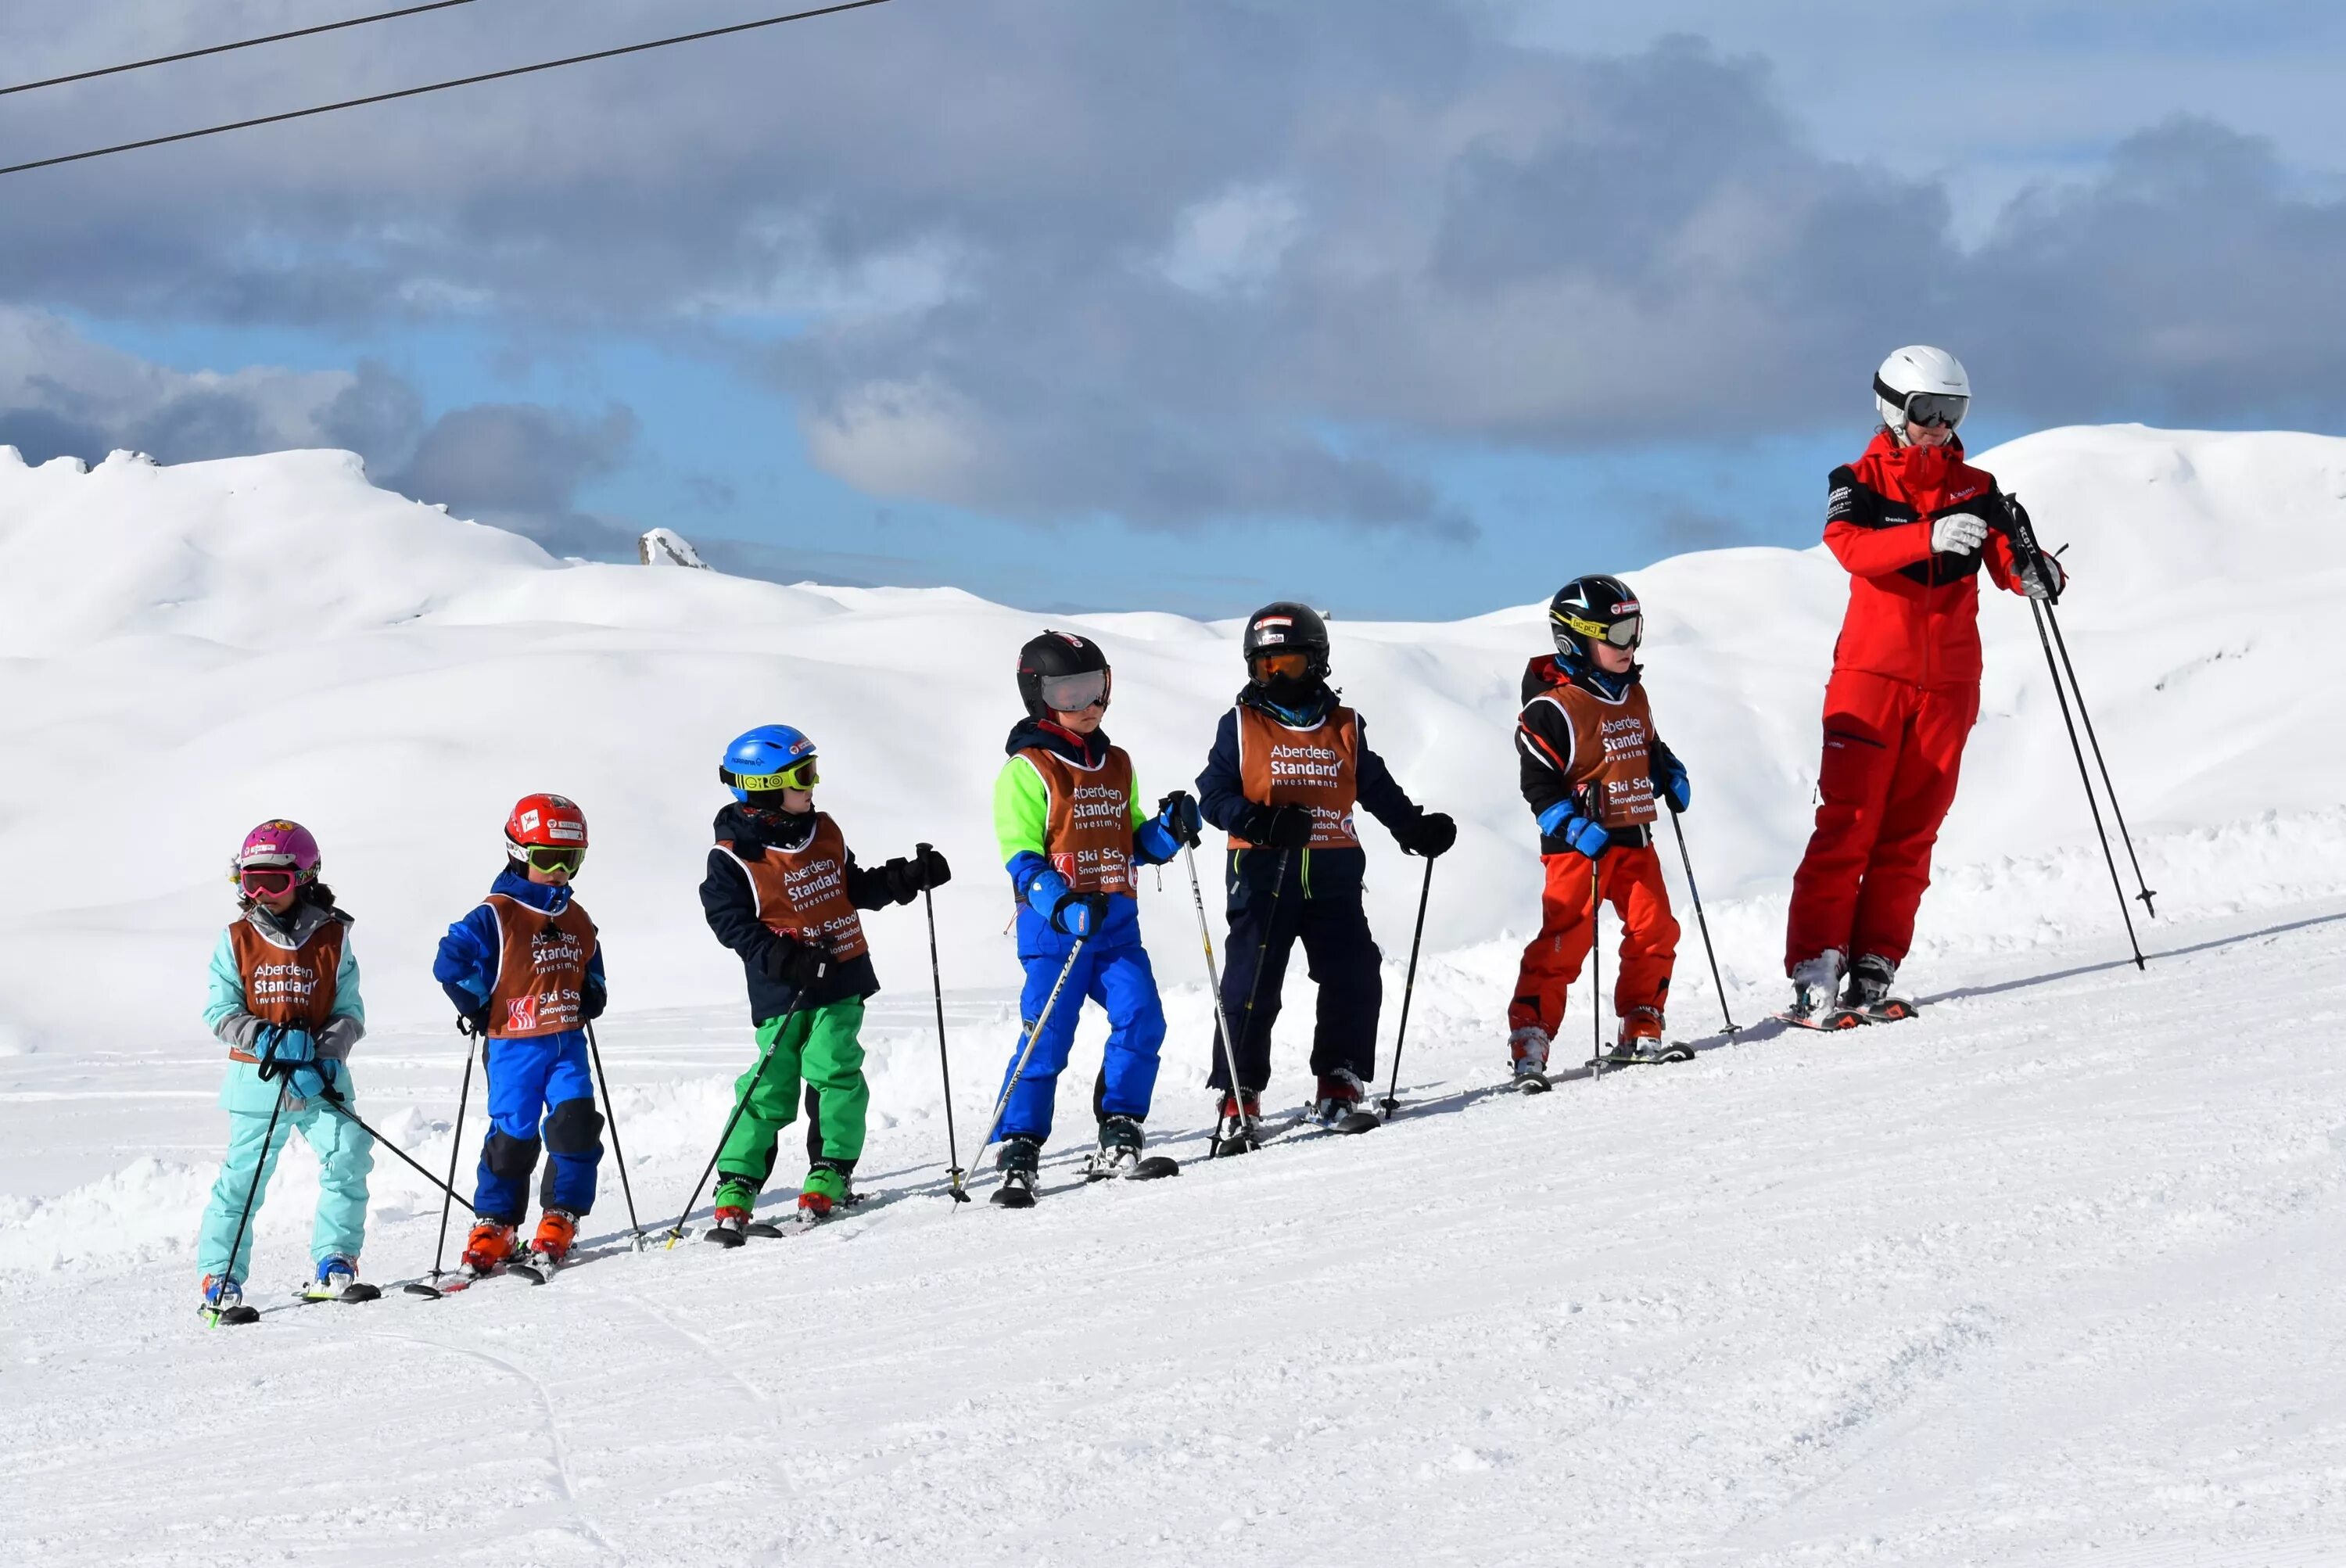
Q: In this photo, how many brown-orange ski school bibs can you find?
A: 6